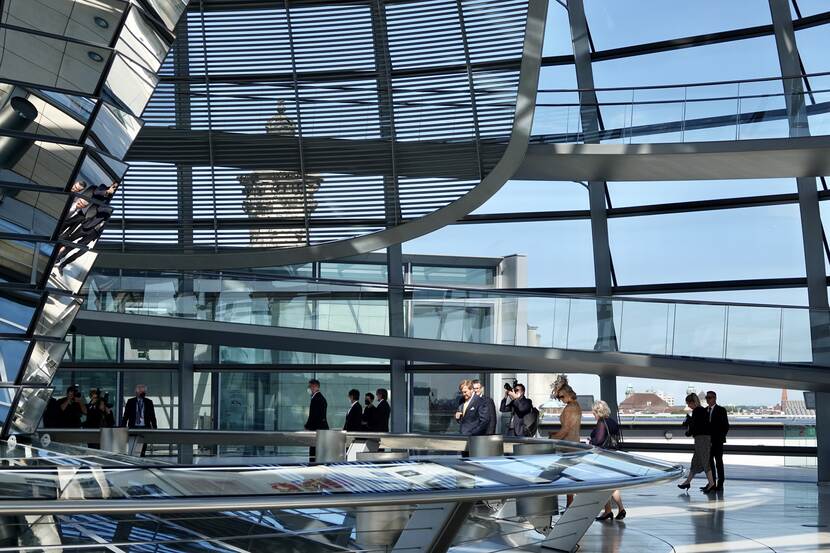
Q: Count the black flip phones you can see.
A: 0